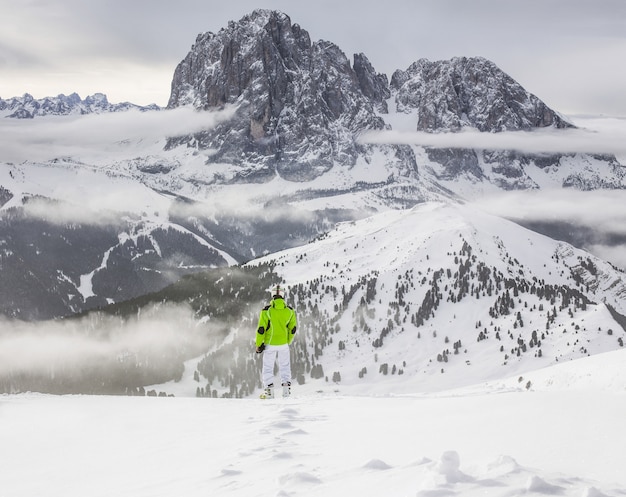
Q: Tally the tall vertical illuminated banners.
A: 0